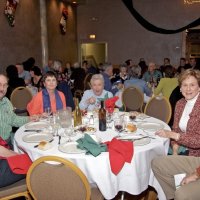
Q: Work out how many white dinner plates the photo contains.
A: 5